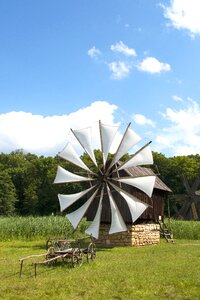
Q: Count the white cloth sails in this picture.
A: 12